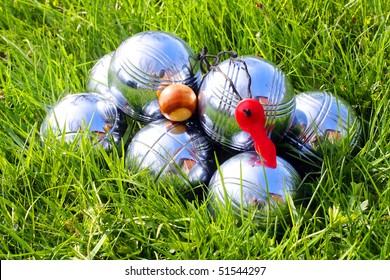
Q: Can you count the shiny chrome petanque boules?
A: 7